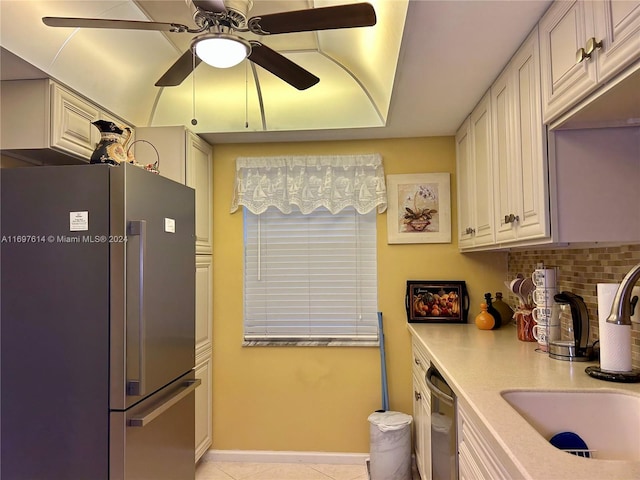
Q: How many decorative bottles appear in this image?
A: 3